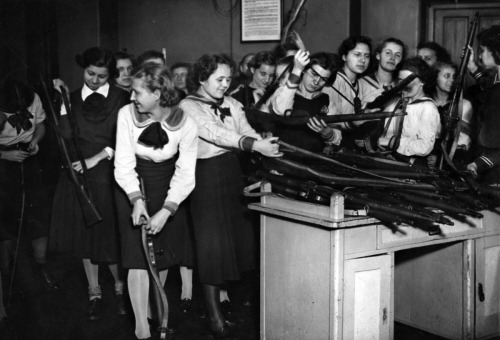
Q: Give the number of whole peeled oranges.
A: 0